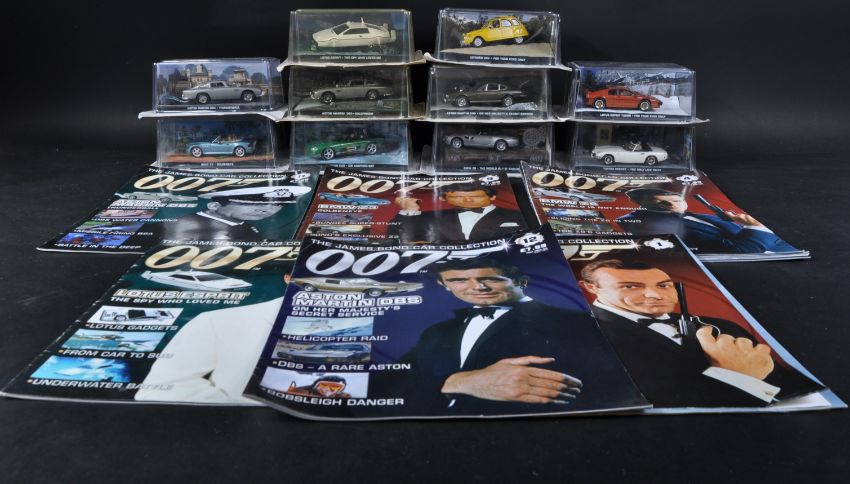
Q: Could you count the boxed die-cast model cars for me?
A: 10